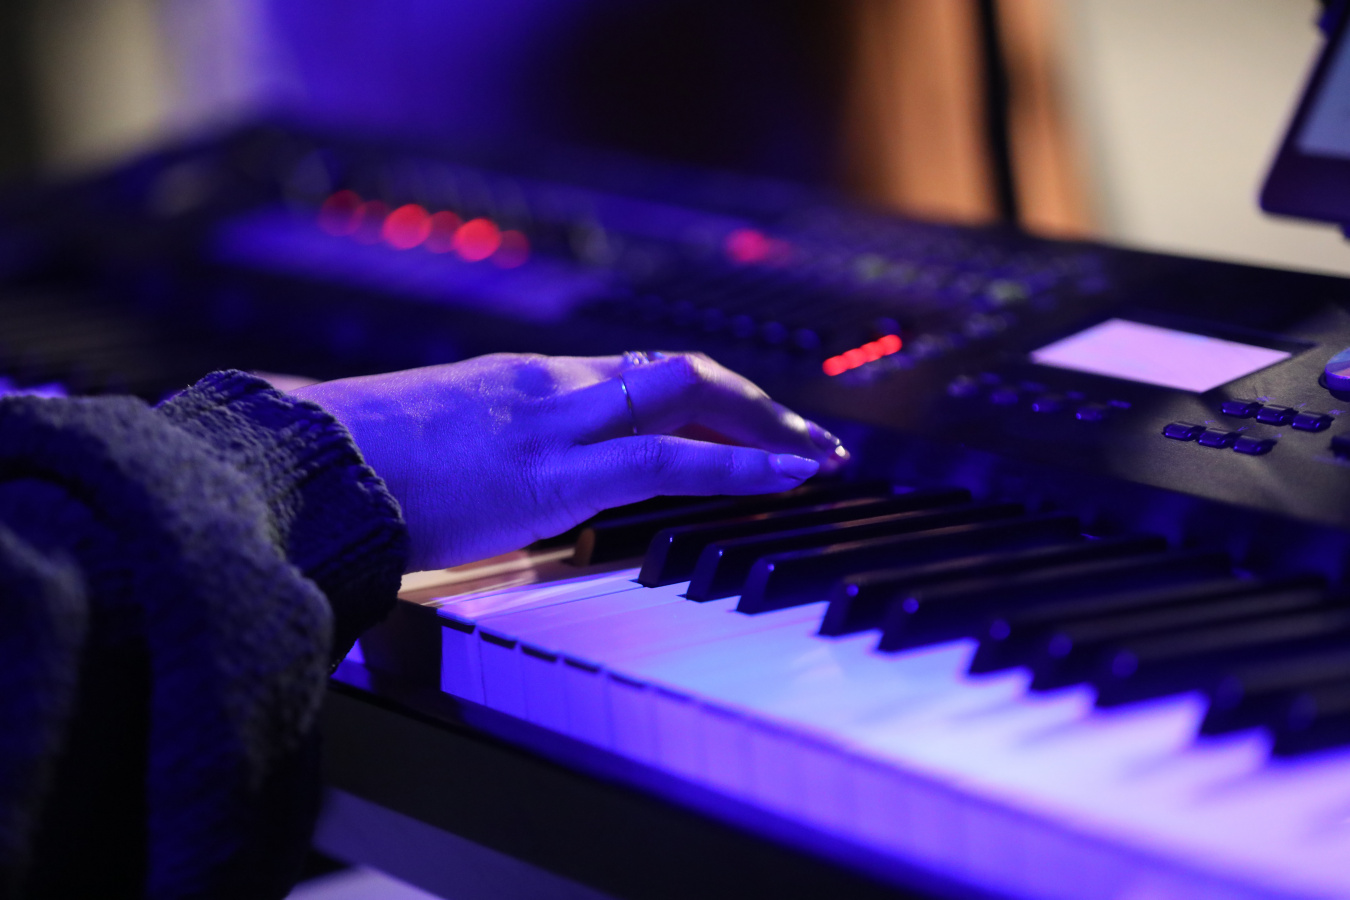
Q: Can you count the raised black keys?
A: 11